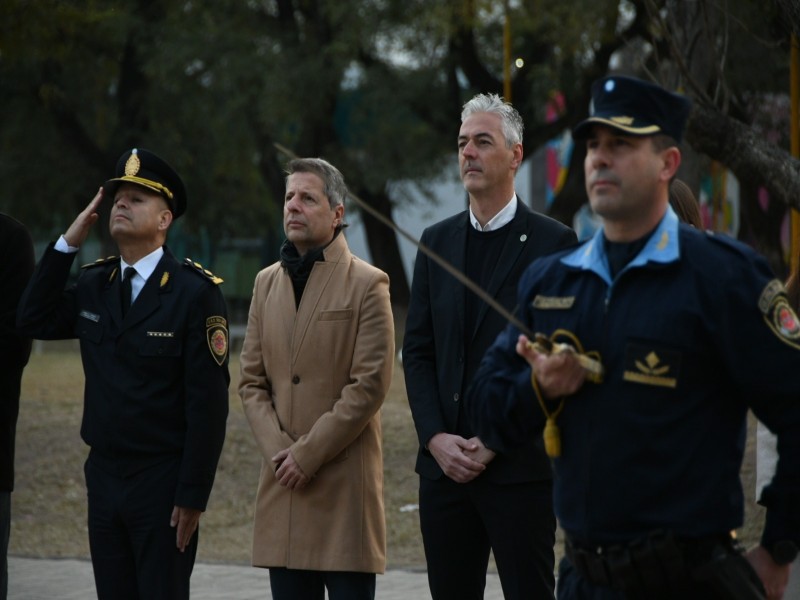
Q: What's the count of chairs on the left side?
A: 0